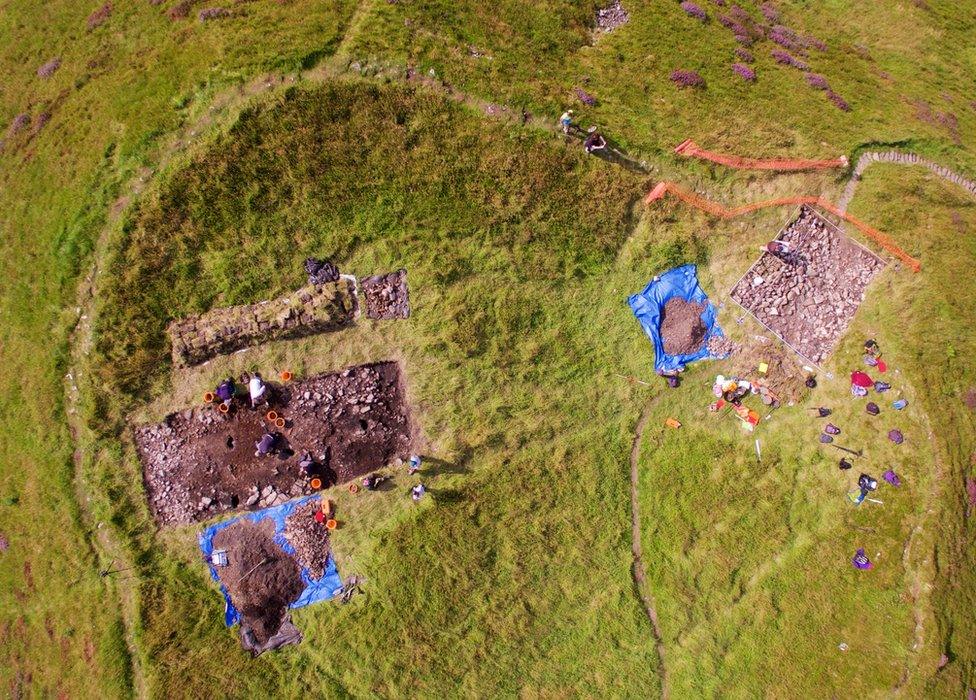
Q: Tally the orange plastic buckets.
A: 8